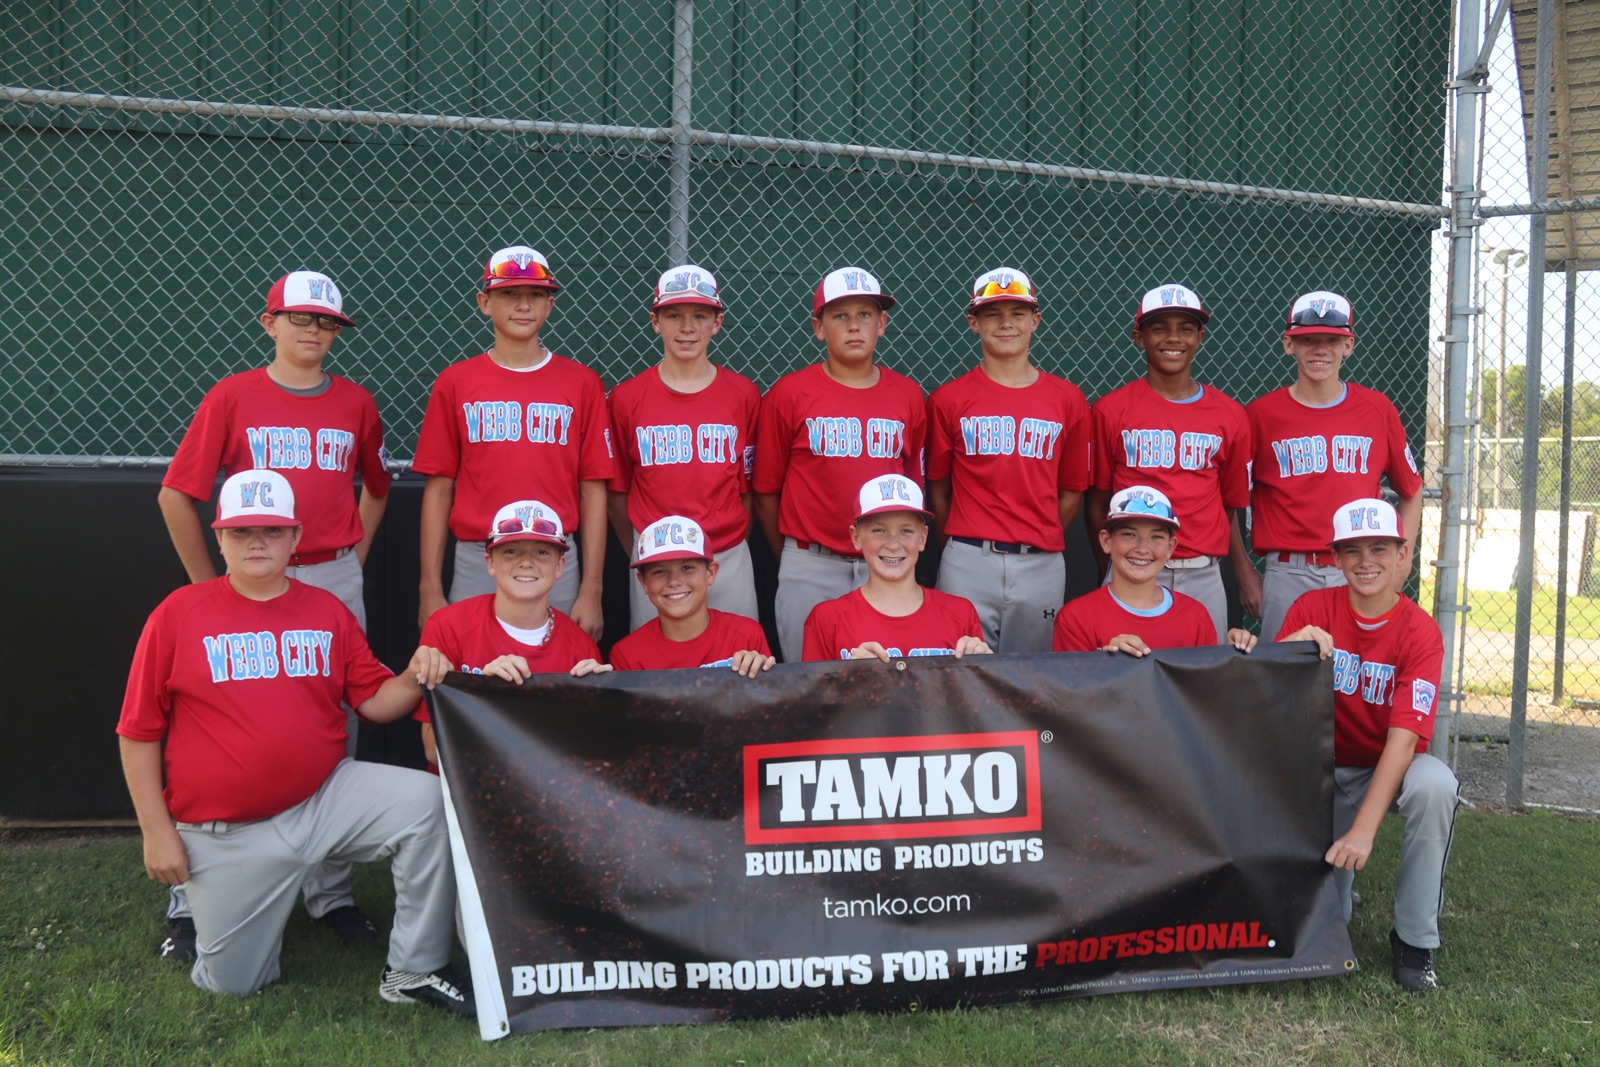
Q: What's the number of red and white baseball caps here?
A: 13